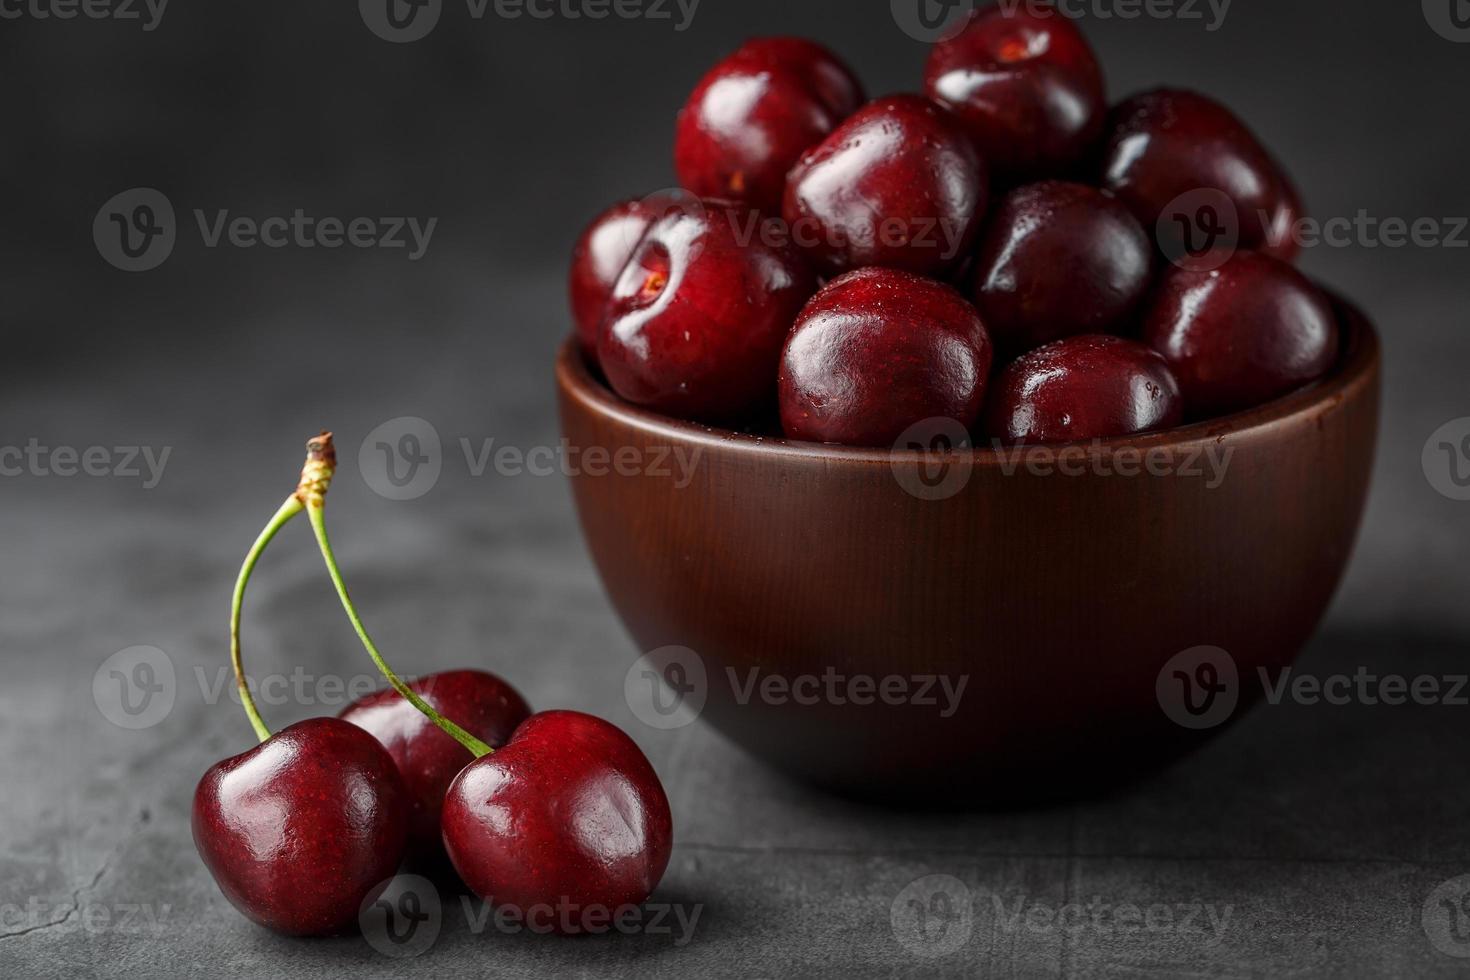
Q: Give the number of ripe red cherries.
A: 13